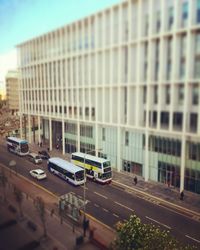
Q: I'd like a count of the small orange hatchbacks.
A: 0